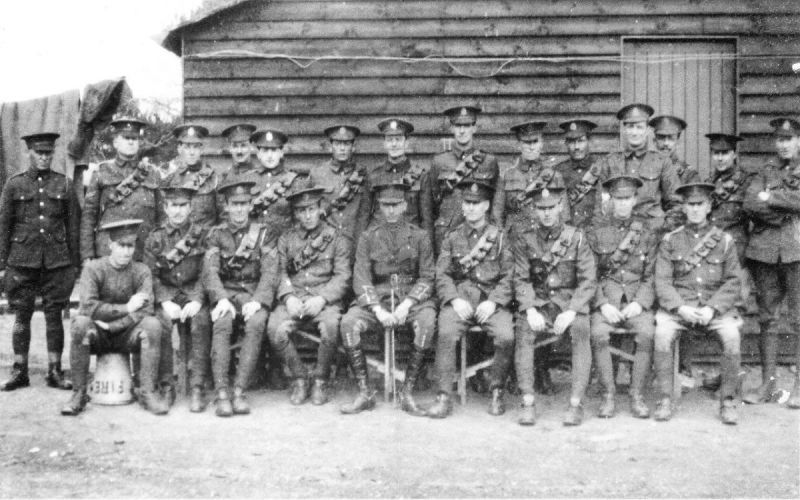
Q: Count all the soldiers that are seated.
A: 9